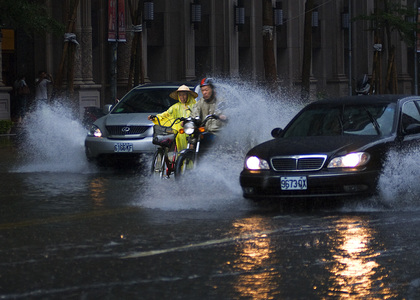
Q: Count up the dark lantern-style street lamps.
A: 6